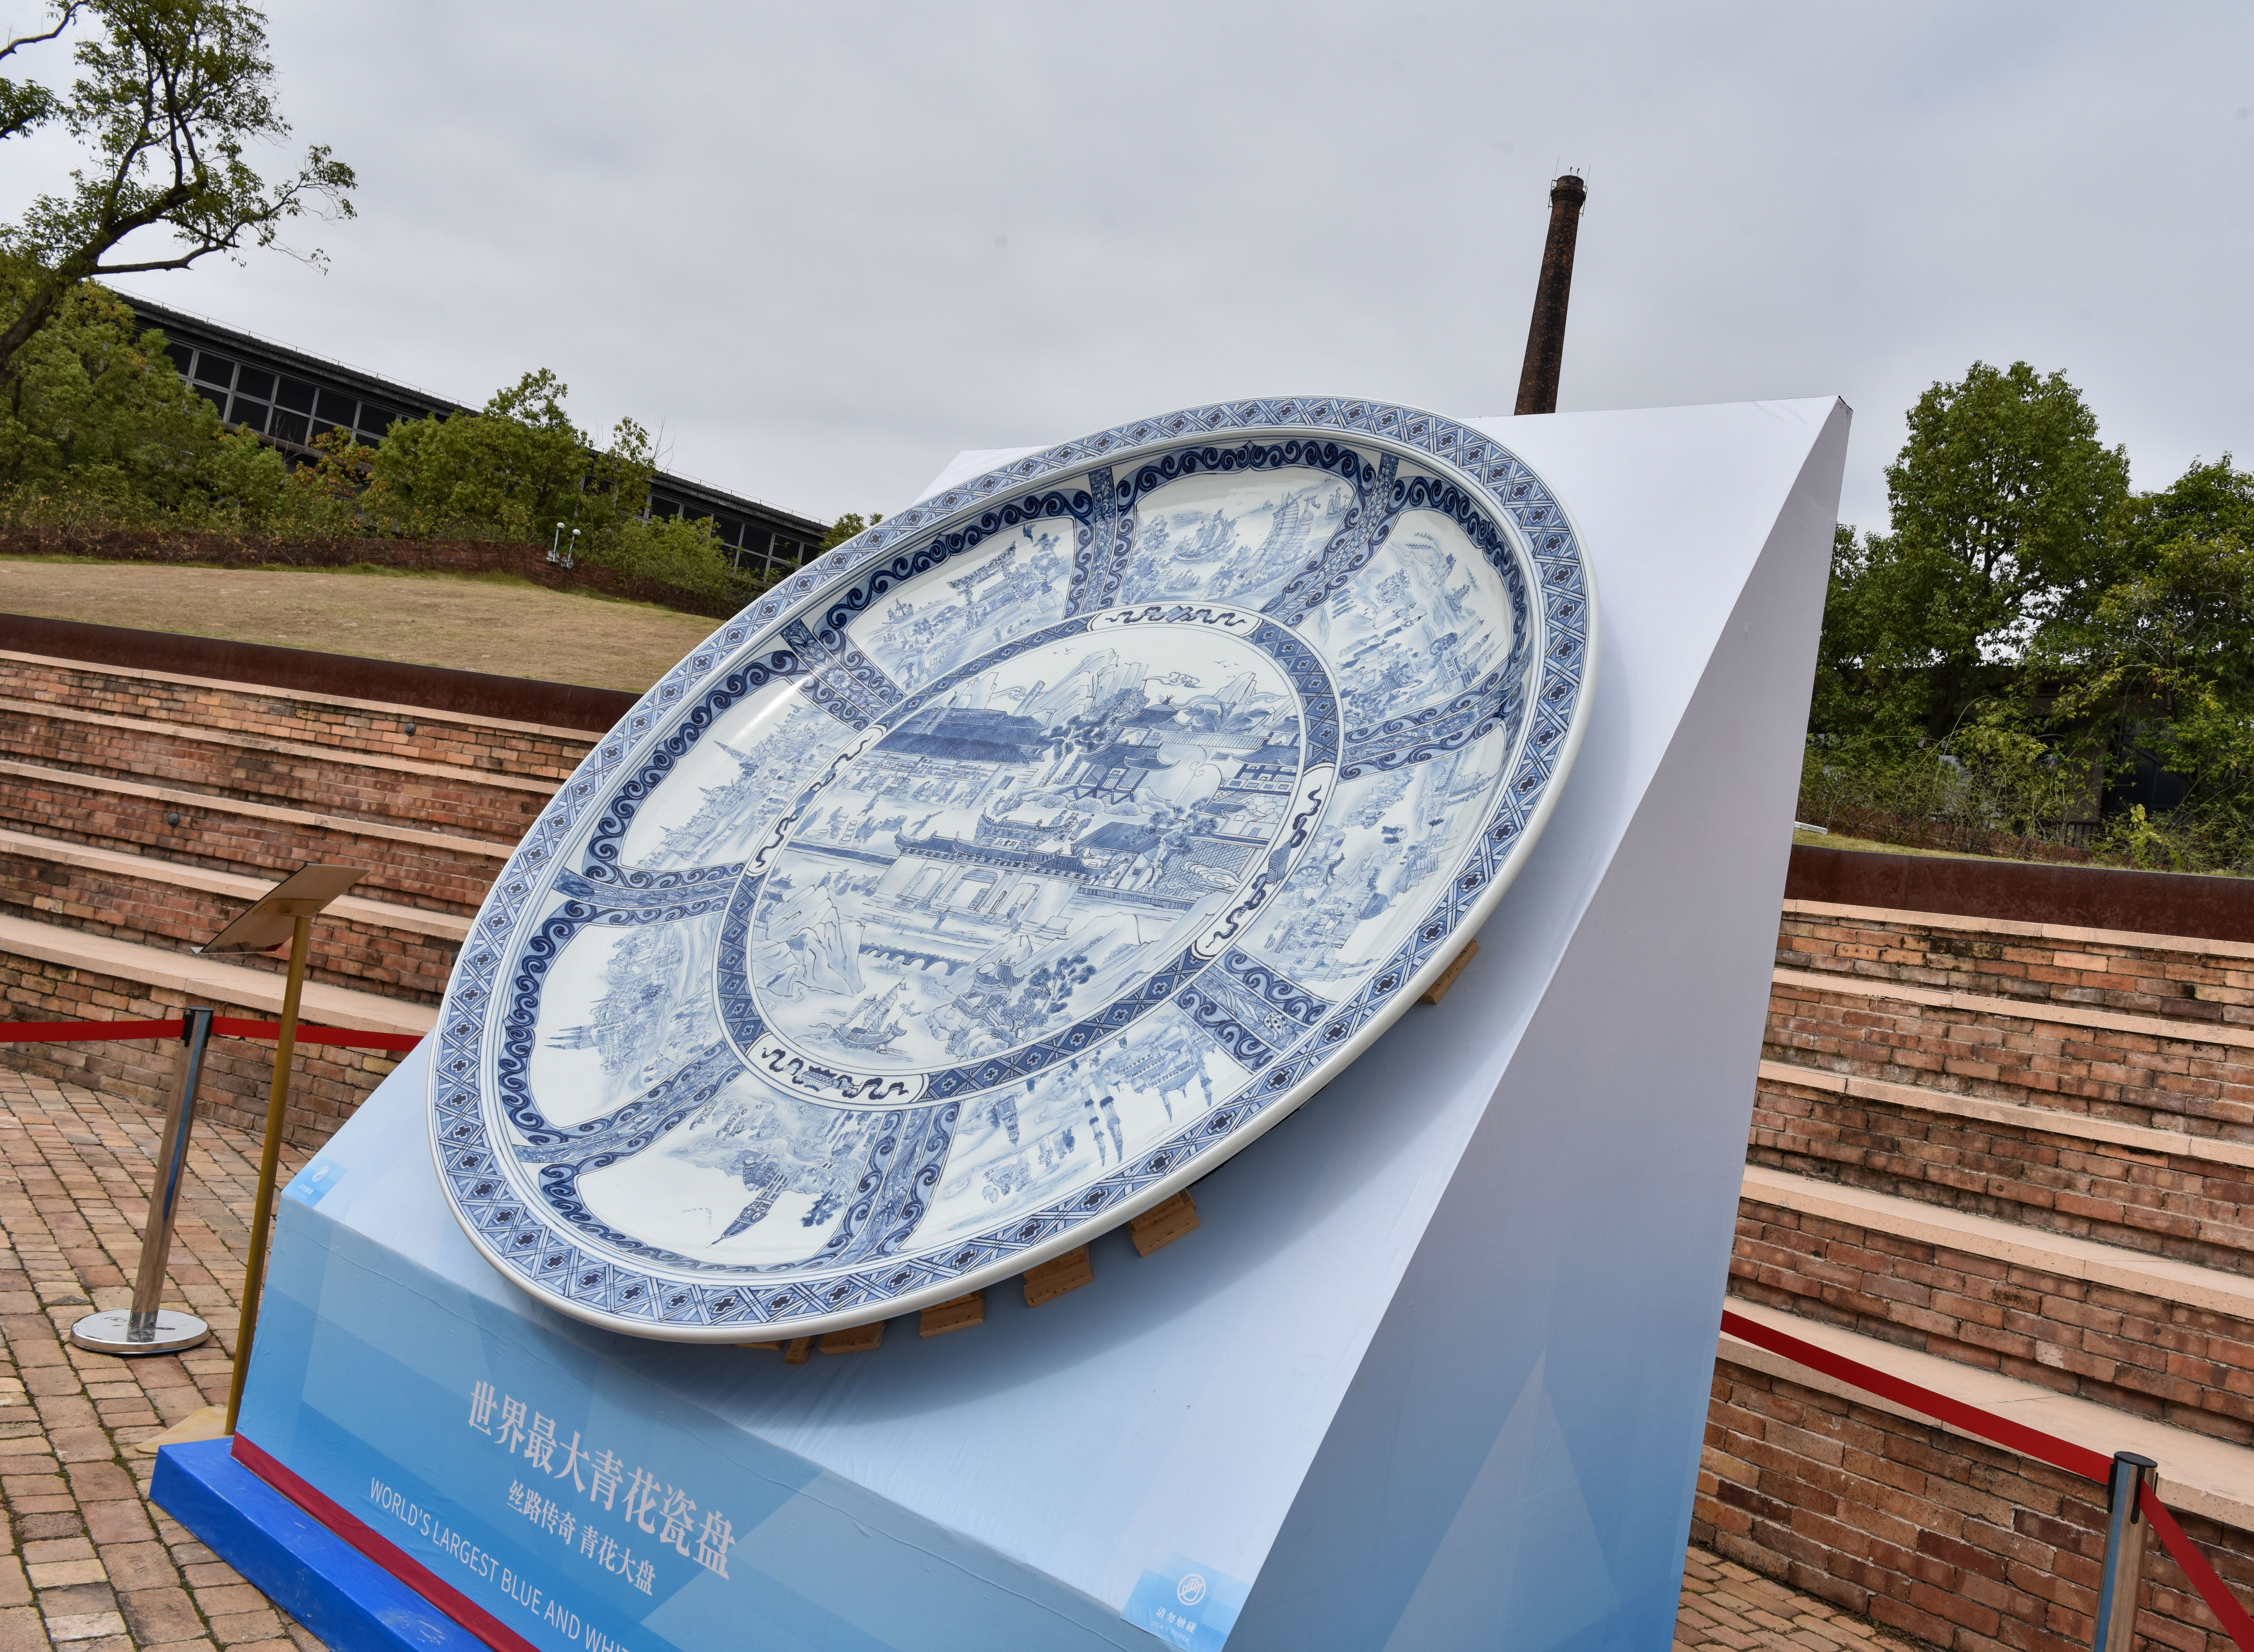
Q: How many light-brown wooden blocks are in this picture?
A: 7